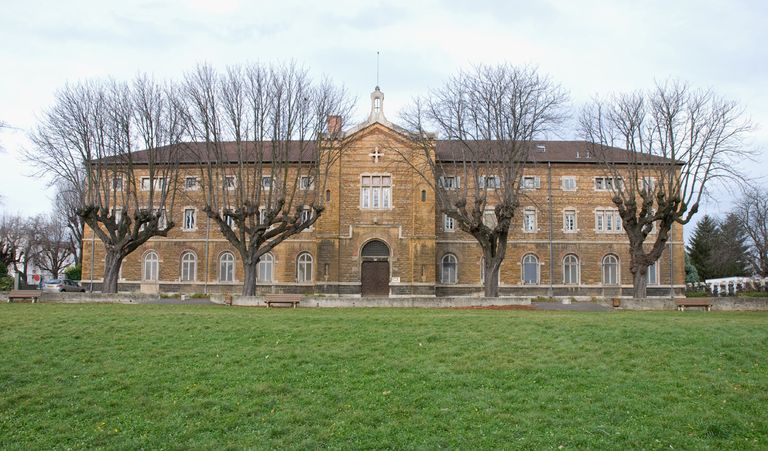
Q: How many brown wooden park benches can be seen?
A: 3